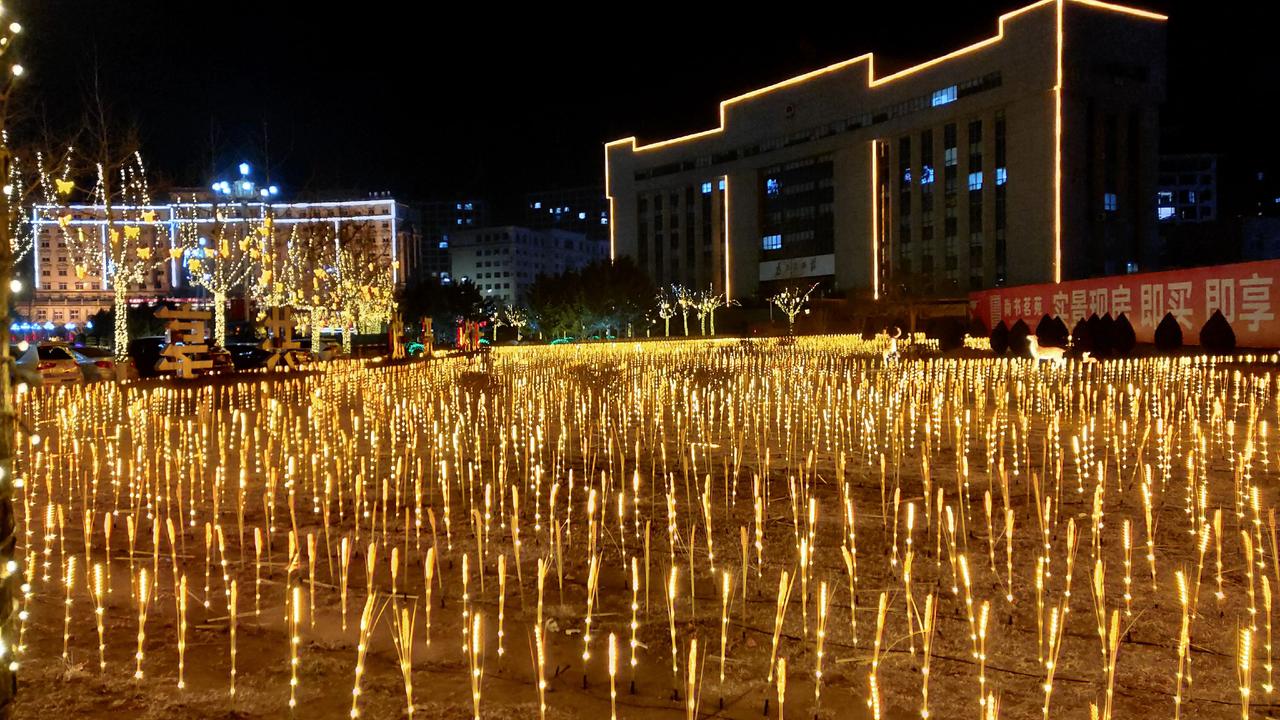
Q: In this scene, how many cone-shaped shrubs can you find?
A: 10